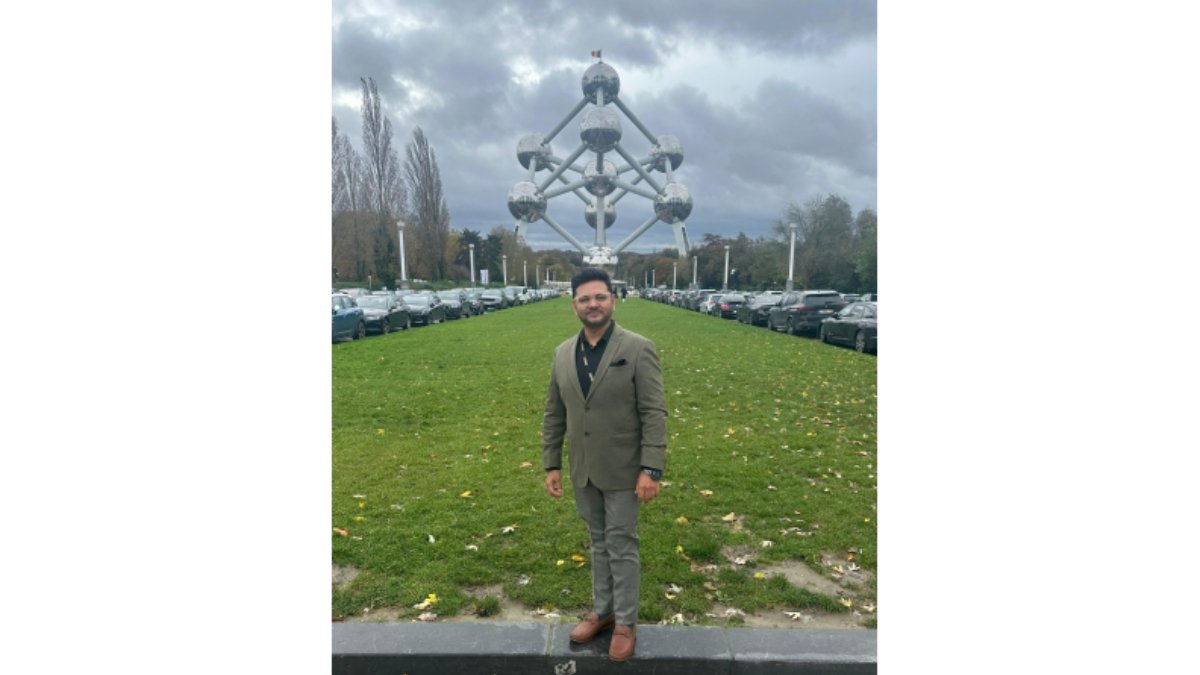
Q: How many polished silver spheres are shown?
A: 9